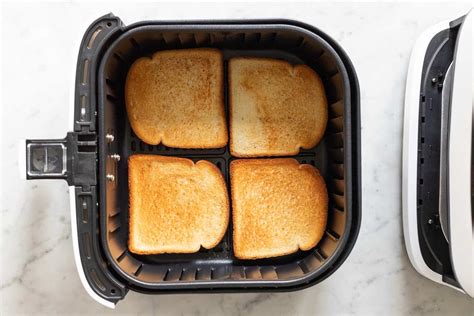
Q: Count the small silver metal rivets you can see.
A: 3